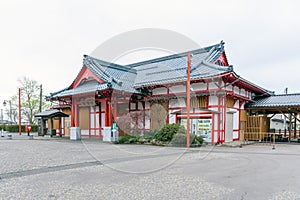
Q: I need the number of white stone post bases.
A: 2